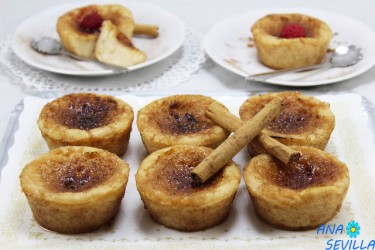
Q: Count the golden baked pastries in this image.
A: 8